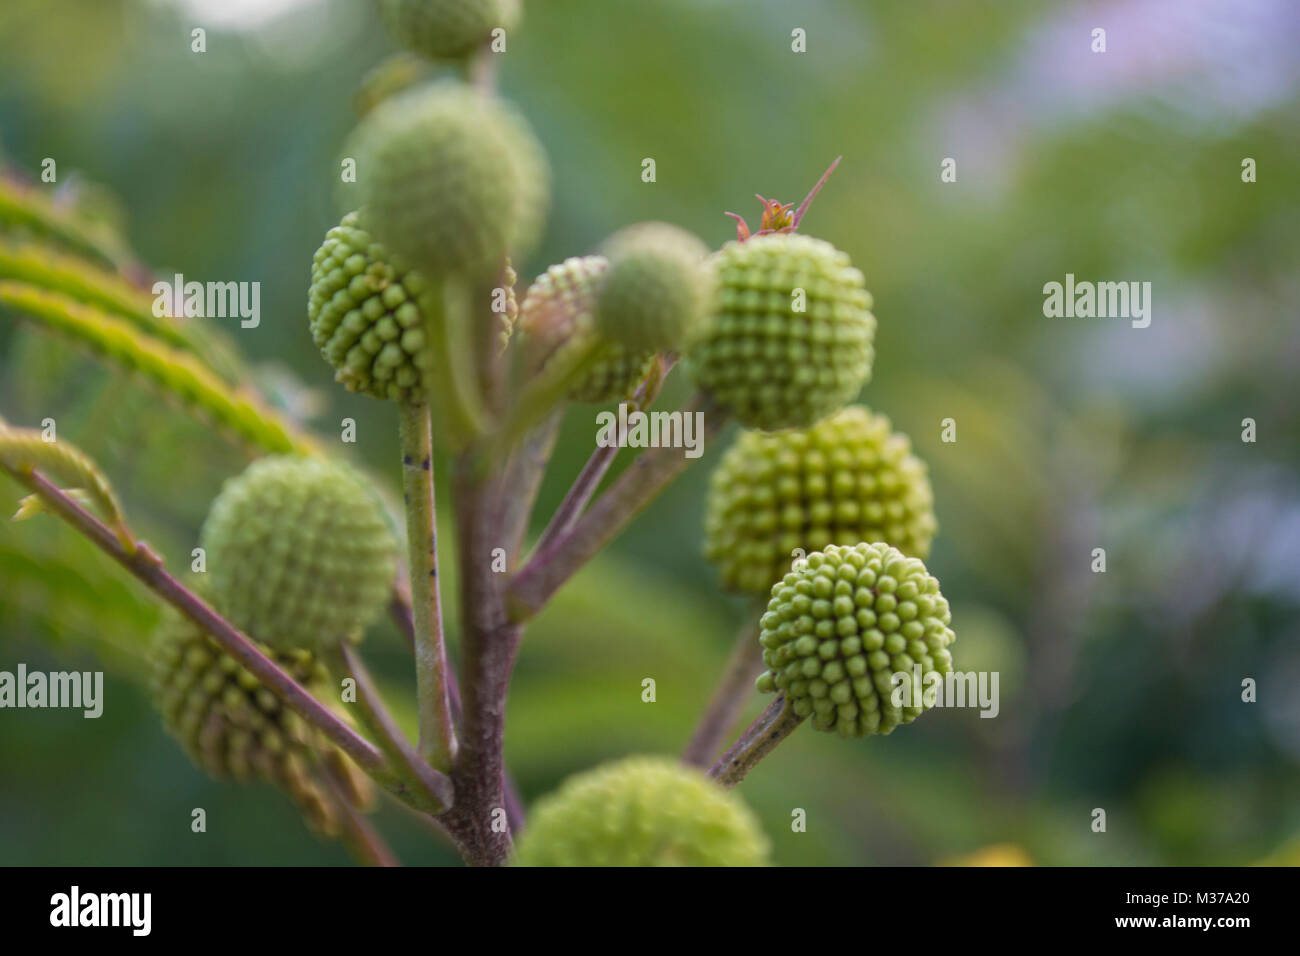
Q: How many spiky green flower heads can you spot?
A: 11